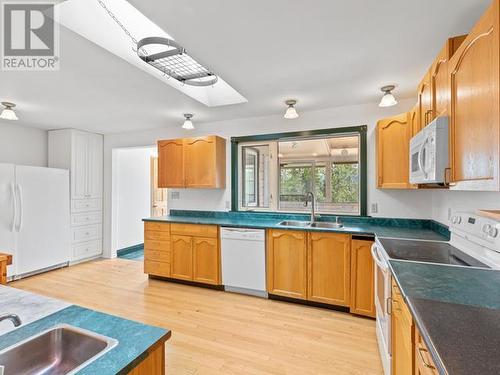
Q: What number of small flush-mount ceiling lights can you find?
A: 4